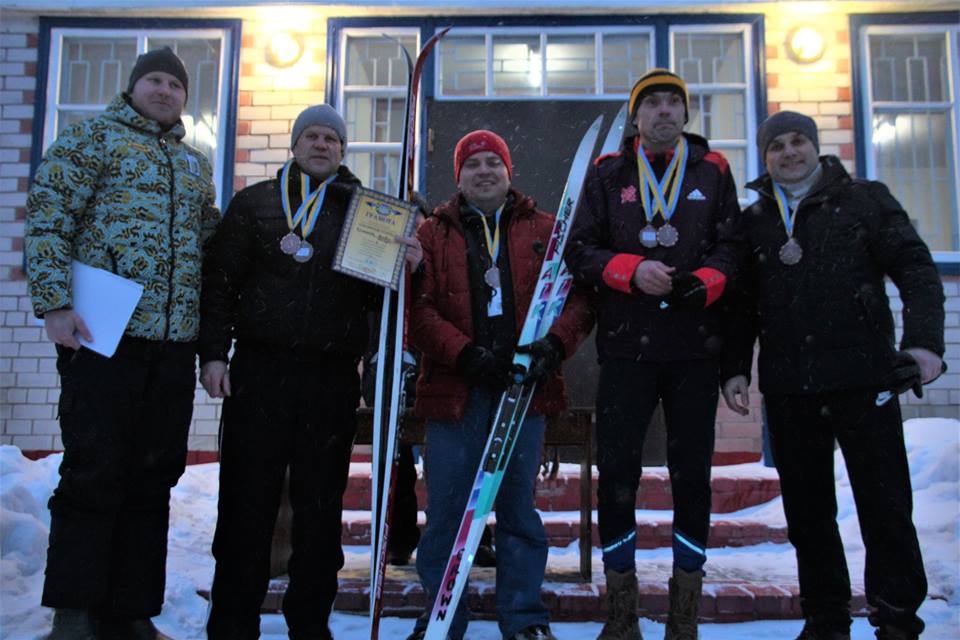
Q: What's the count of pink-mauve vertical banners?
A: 0